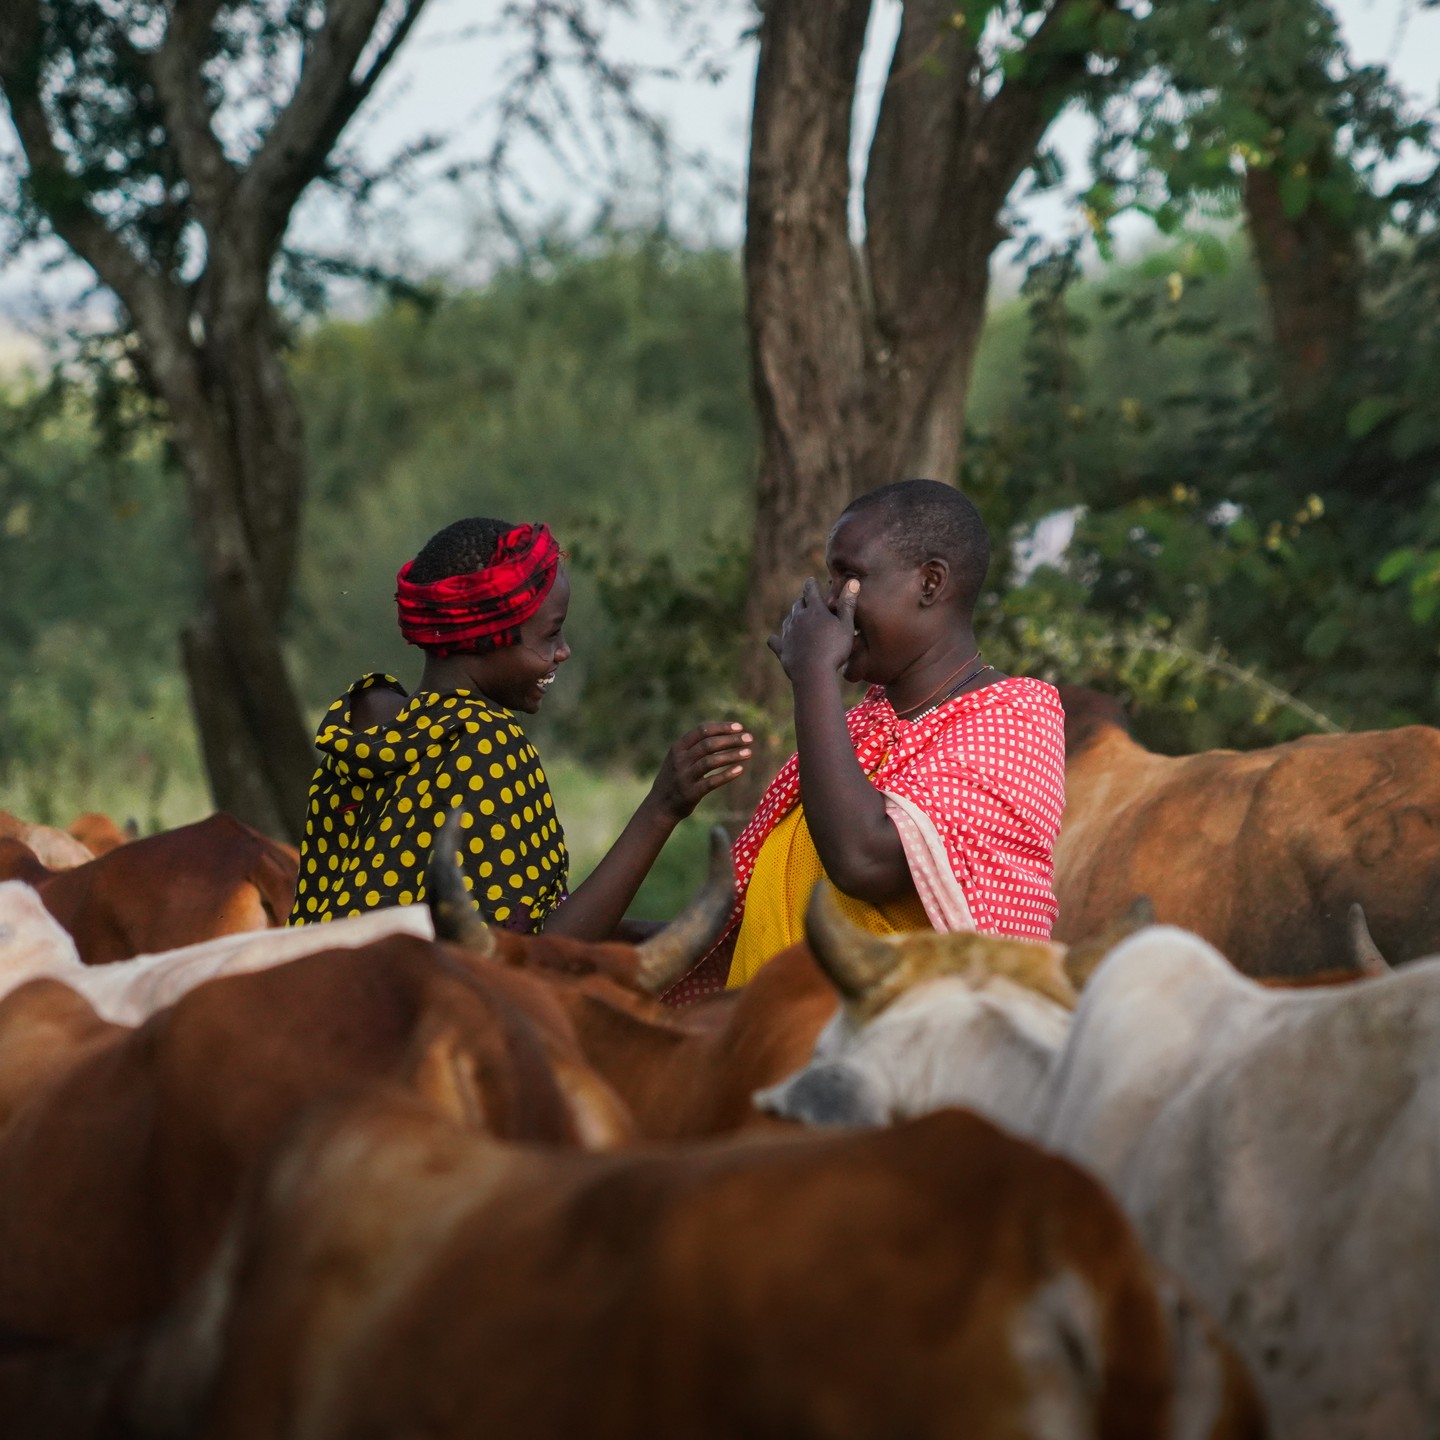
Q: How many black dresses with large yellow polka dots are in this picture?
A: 1